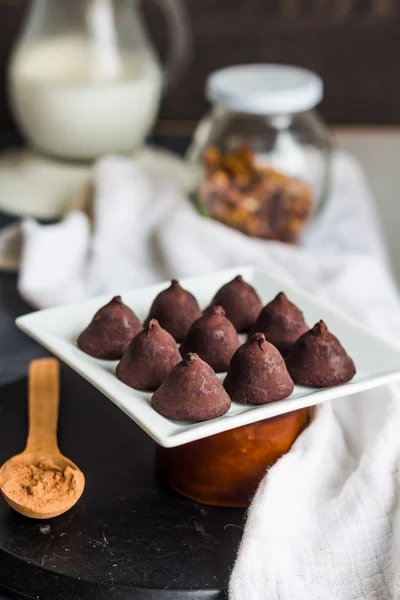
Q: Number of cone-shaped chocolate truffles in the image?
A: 9